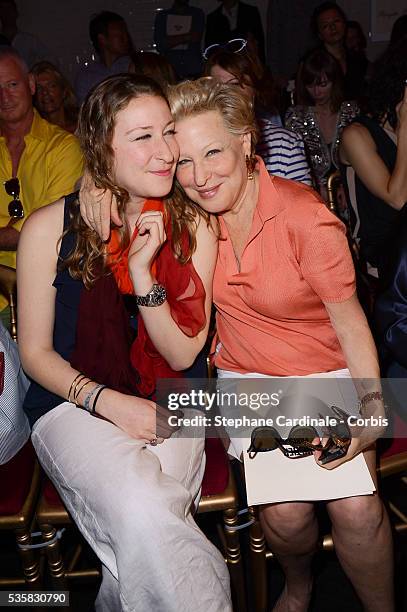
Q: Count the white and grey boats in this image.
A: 0